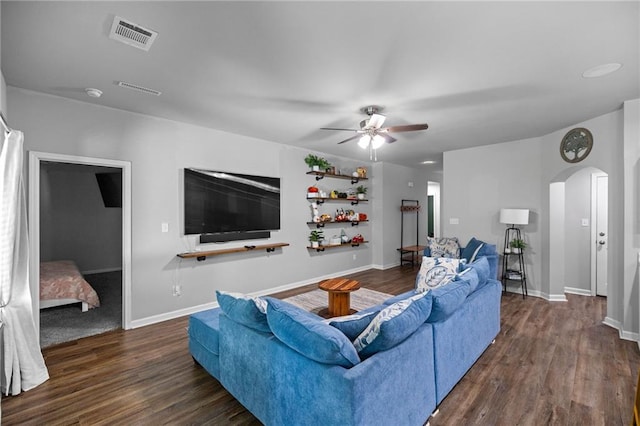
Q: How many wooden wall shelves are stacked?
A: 4